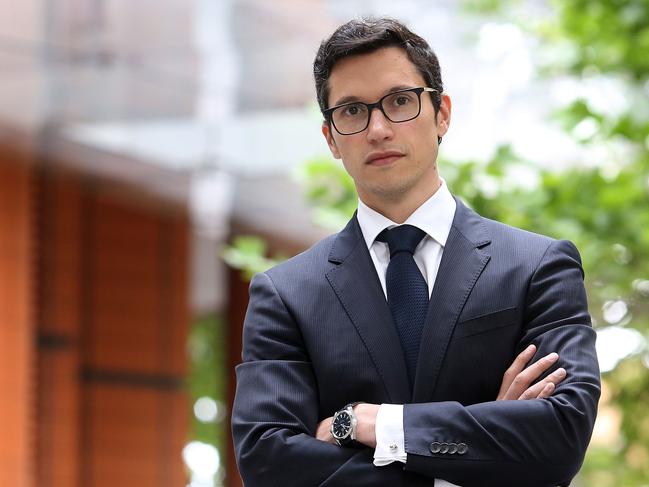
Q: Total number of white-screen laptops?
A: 0